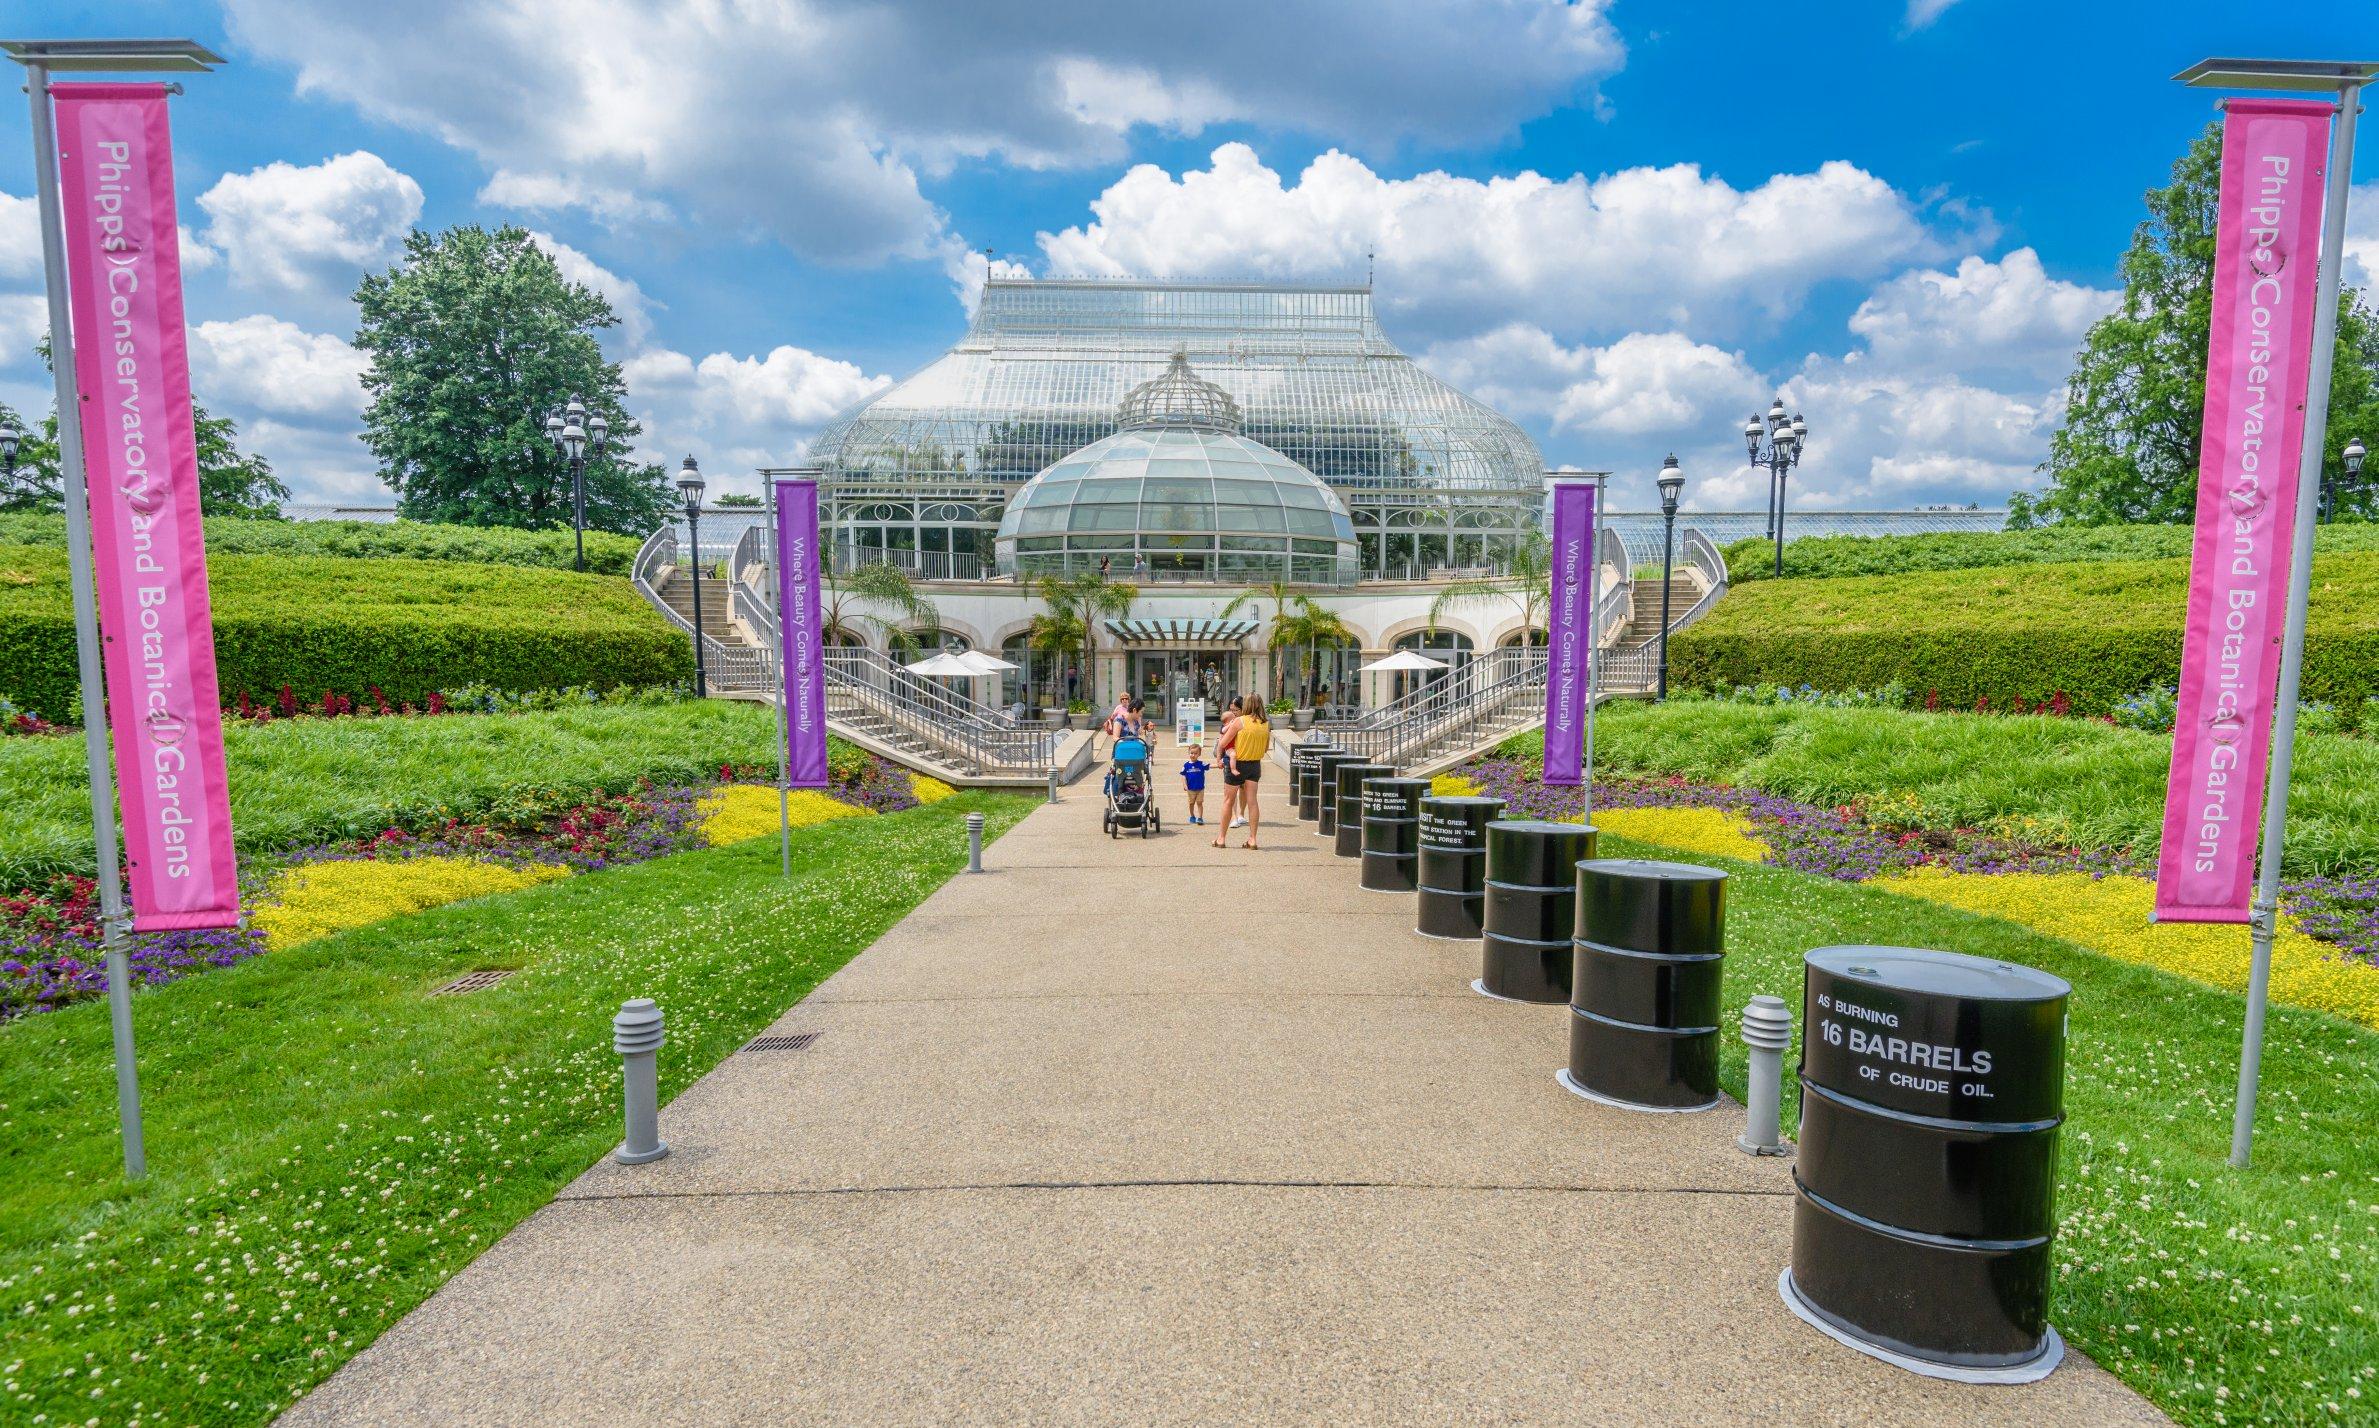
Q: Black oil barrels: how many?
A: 9